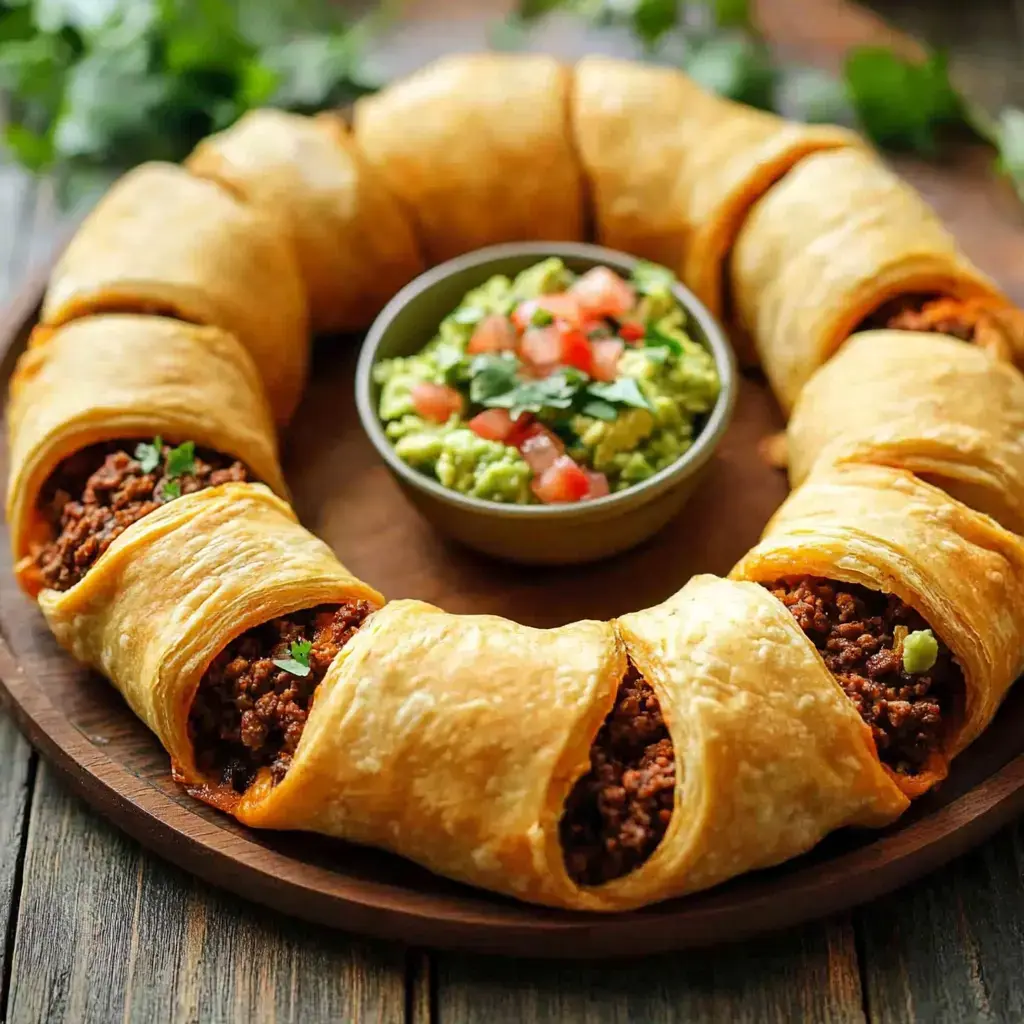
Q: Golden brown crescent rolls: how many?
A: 11